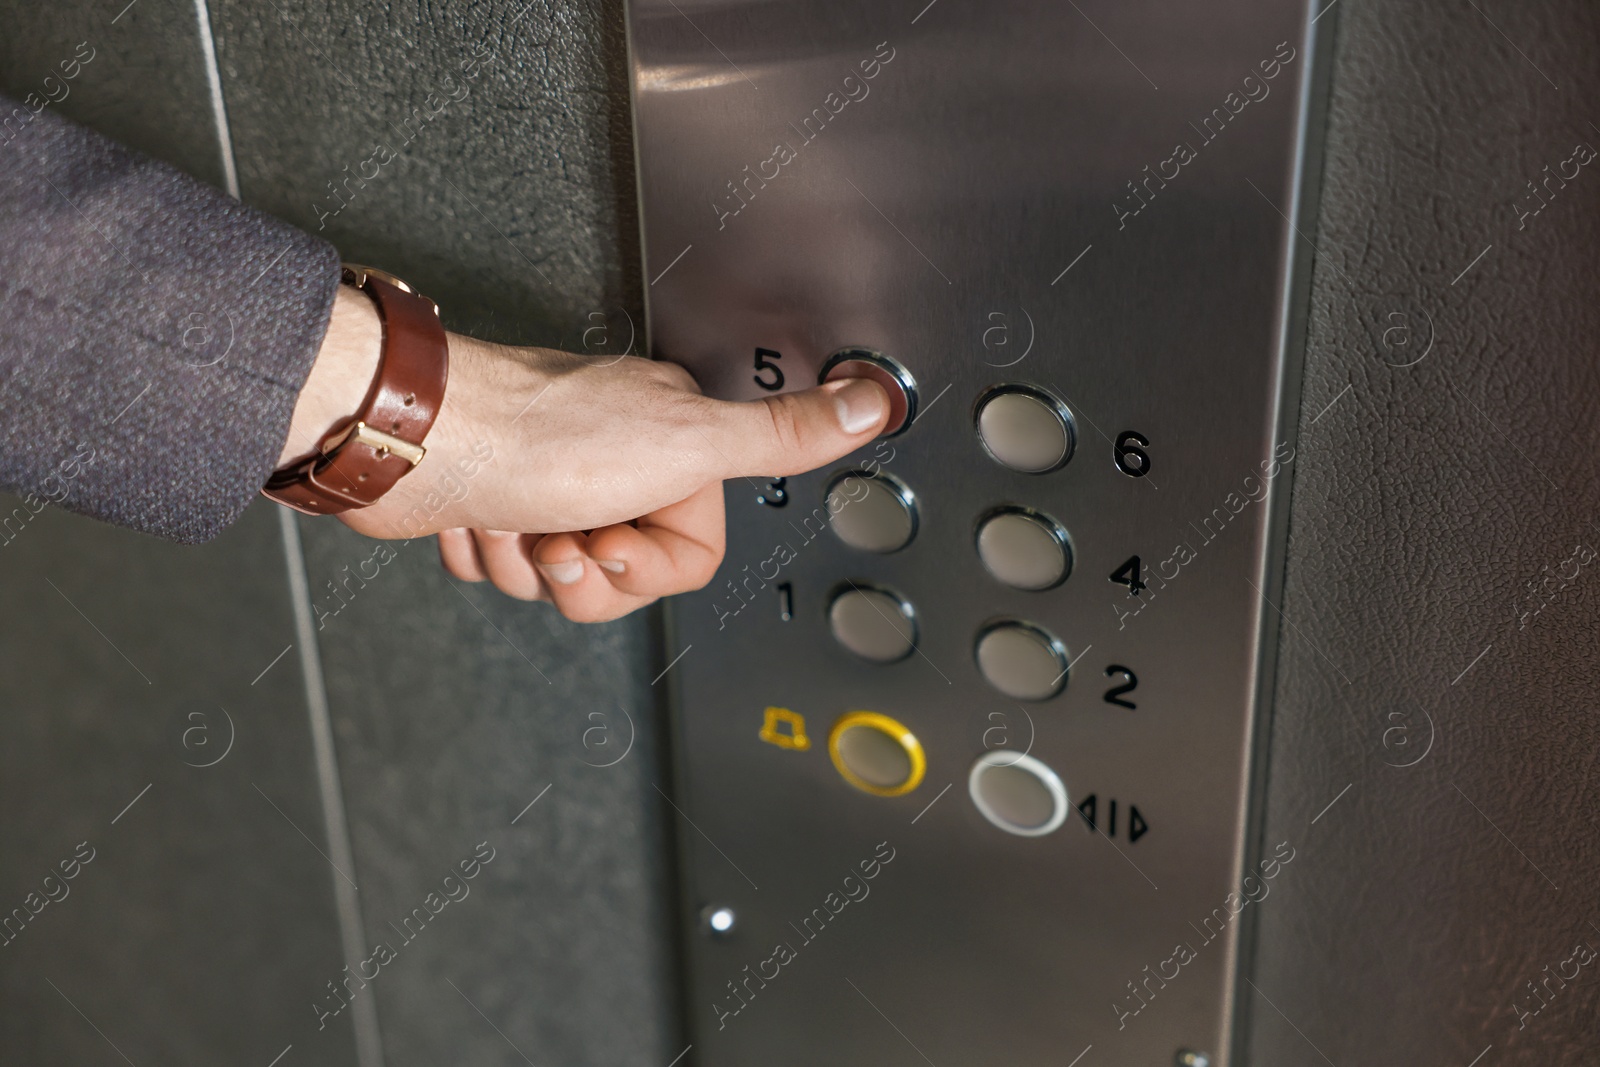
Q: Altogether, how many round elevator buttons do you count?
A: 8